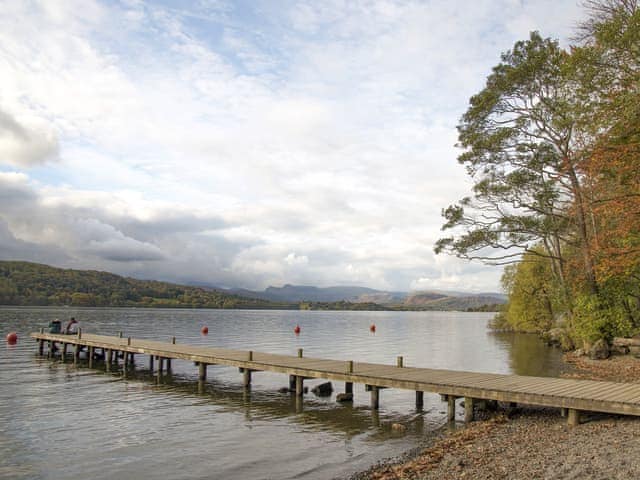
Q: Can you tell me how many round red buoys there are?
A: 4